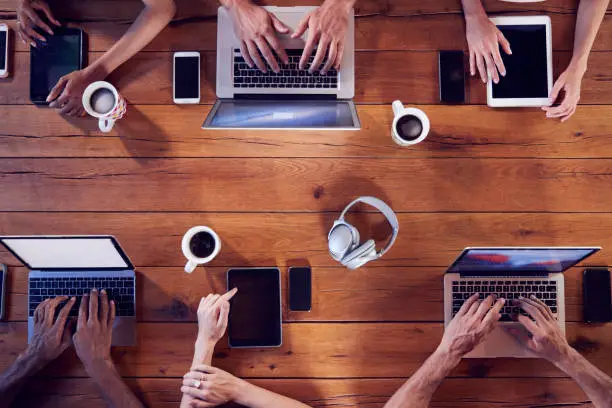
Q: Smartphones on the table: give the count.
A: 6